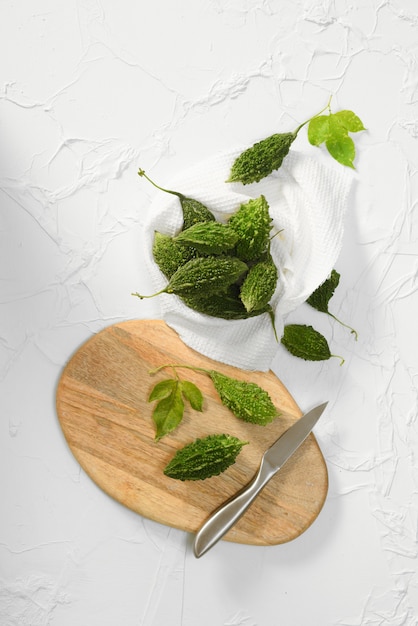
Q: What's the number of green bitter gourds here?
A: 12